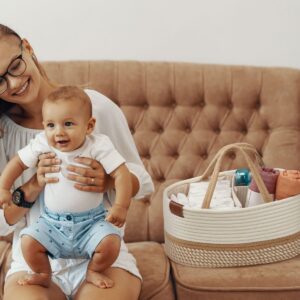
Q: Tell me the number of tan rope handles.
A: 2